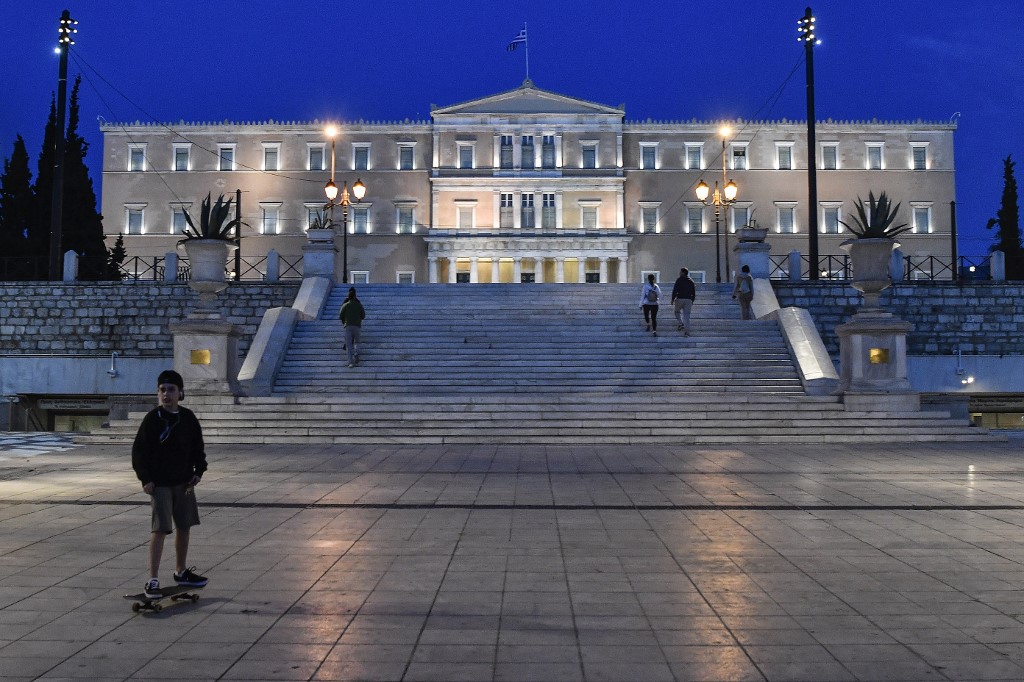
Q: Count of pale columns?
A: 10